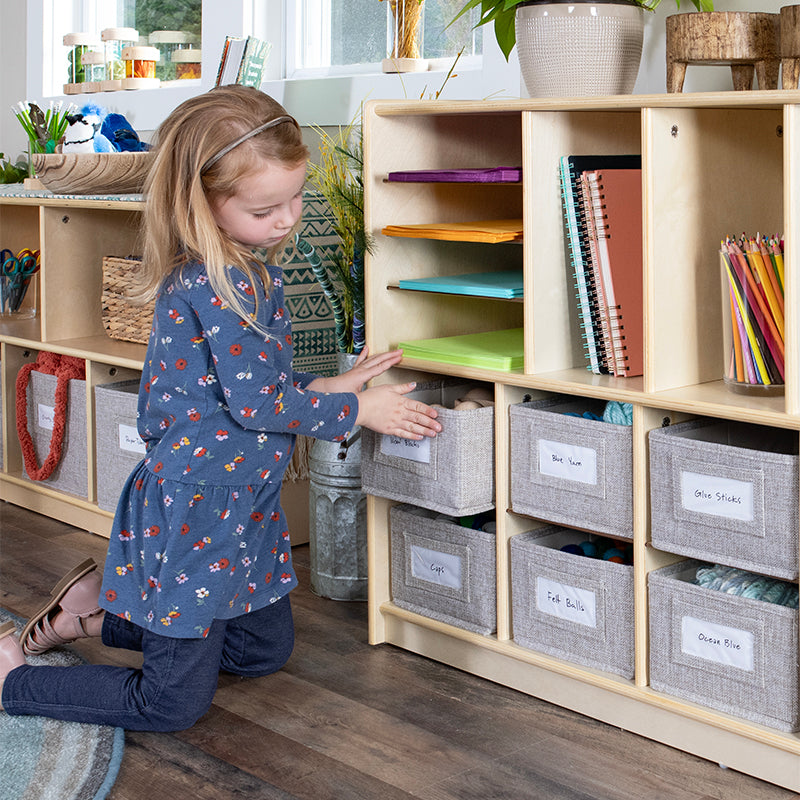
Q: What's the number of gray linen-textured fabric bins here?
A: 8